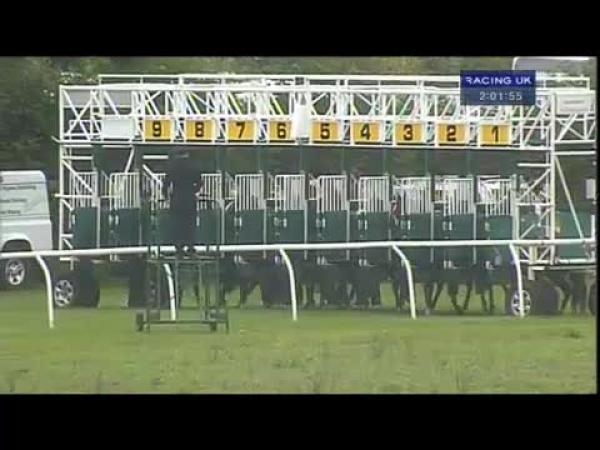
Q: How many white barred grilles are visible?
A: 11